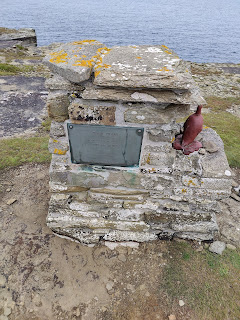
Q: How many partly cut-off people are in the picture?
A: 0